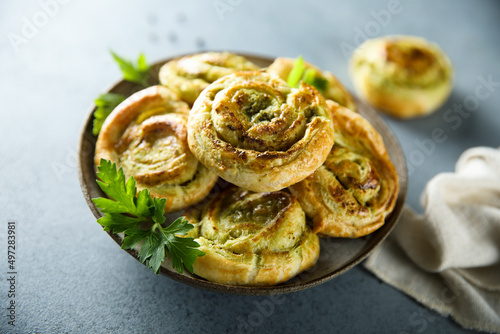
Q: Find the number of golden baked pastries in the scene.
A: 7